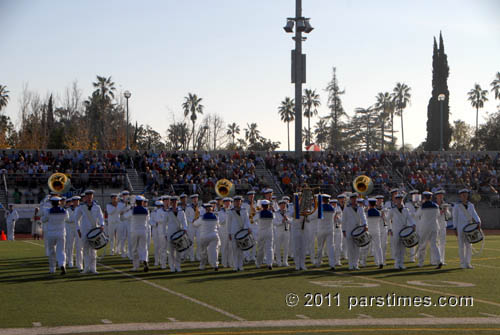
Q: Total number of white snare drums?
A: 6